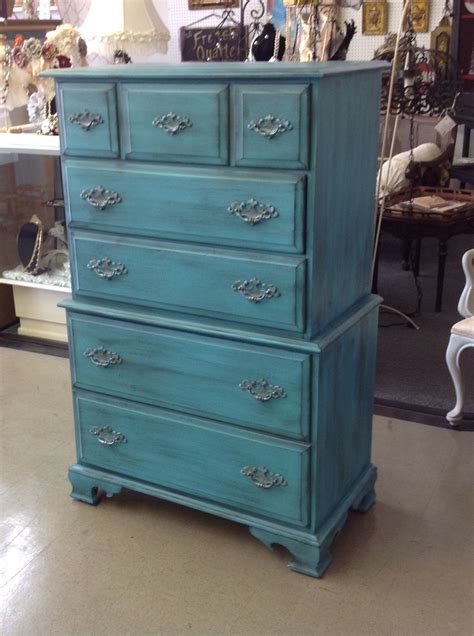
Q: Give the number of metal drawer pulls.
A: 11